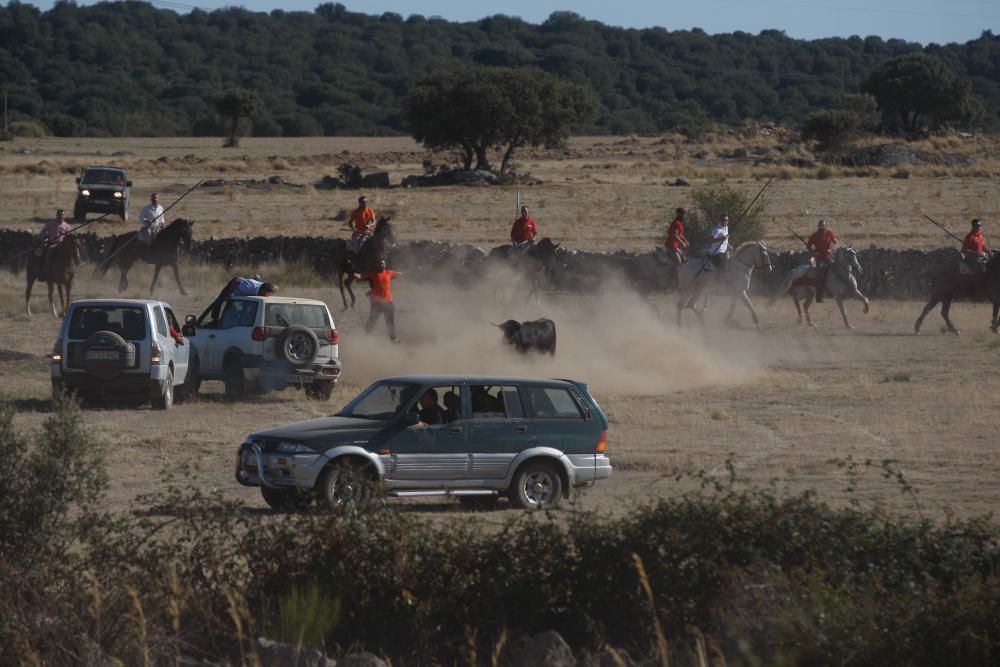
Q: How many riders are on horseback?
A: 8